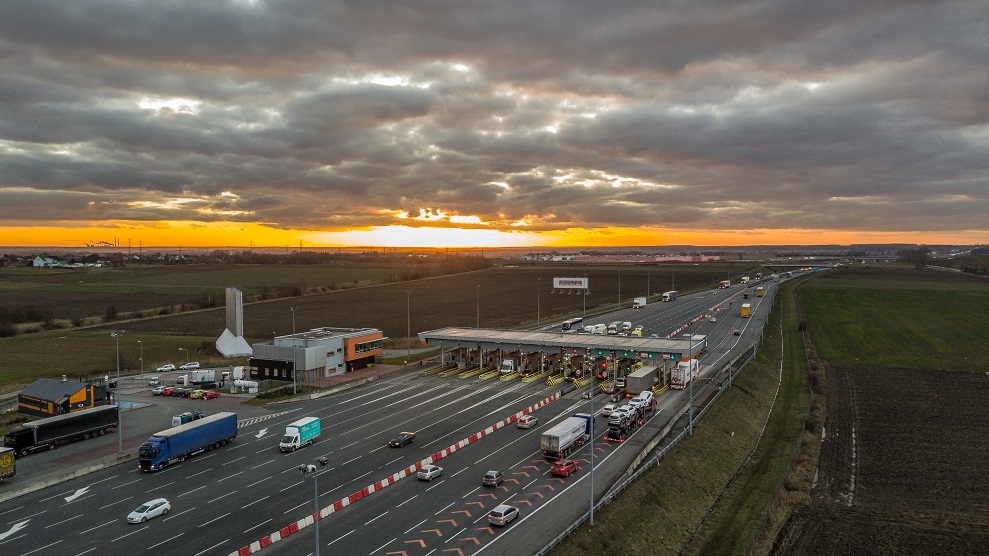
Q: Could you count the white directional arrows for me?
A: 3